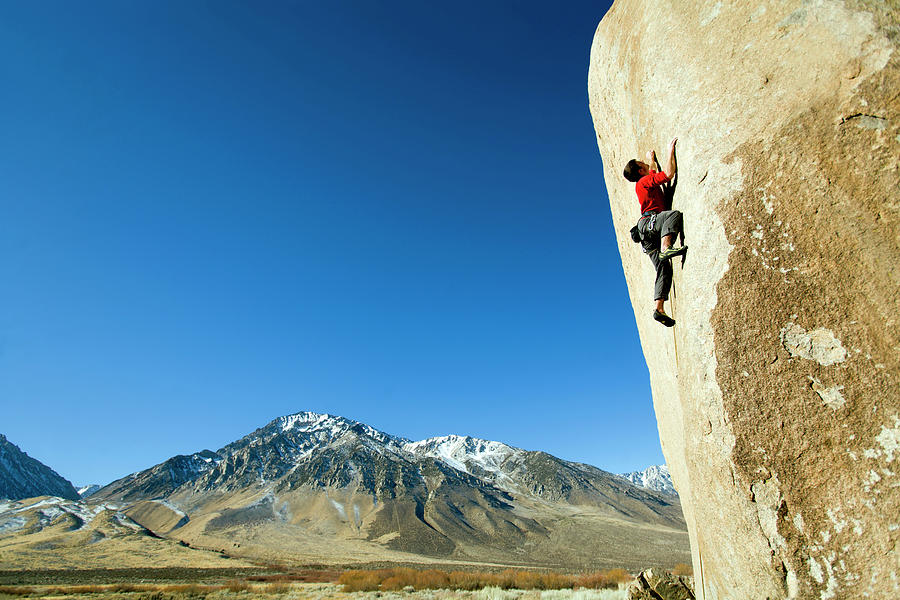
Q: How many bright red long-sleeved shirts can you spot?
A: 1